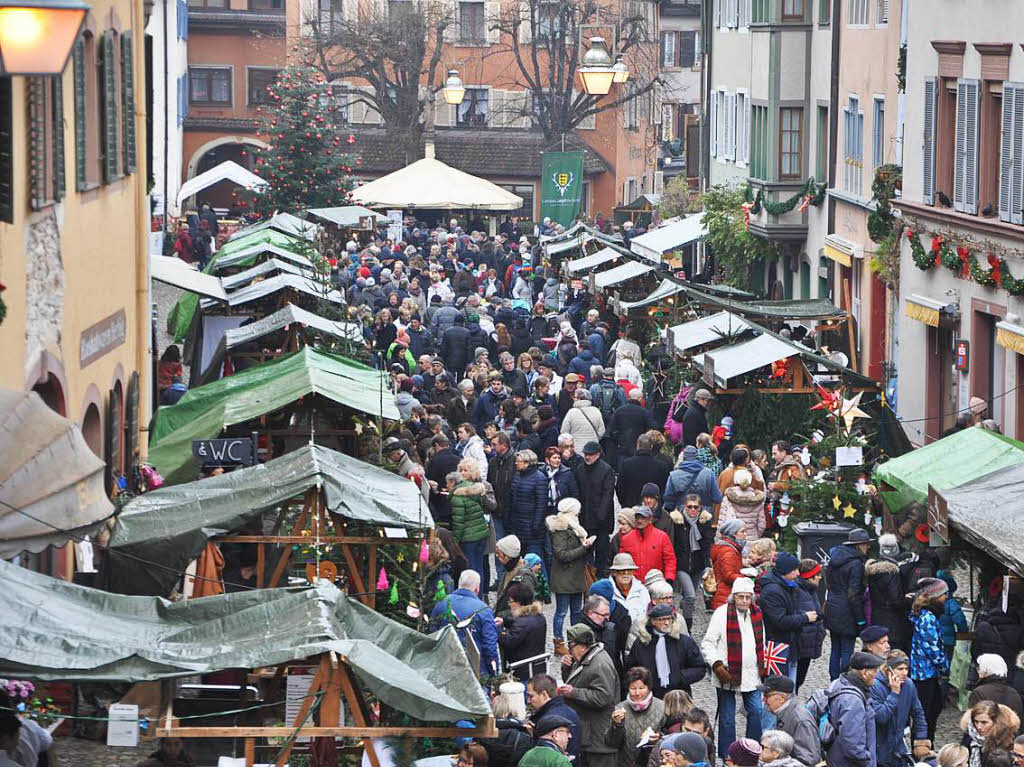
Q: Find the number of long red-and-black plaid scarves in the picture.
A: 1